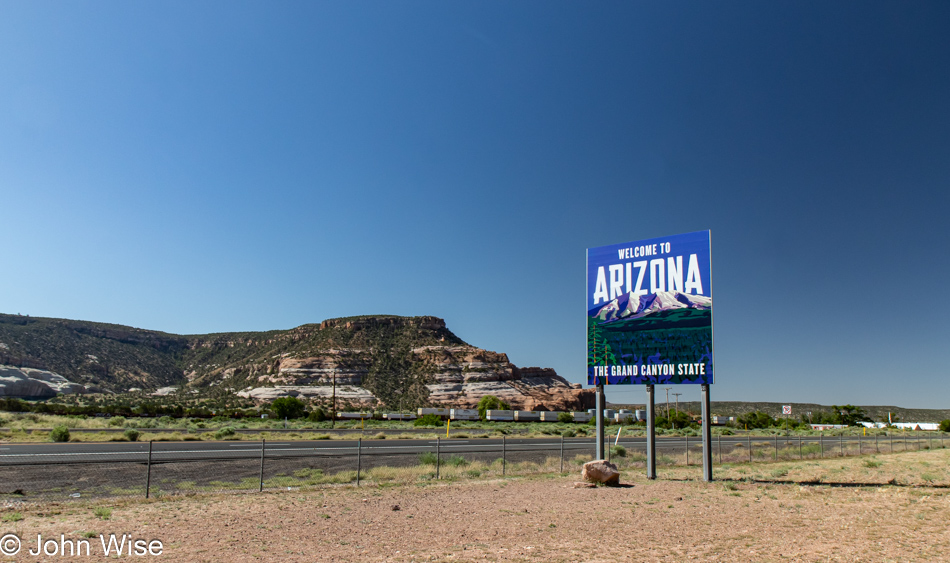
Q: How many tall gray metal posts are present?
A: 3